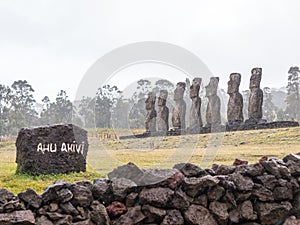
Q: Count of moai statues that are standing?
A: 7